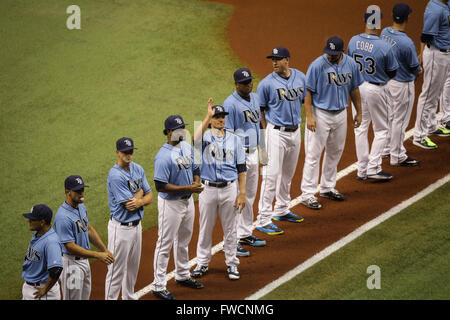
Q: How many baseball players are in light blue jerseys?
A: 11